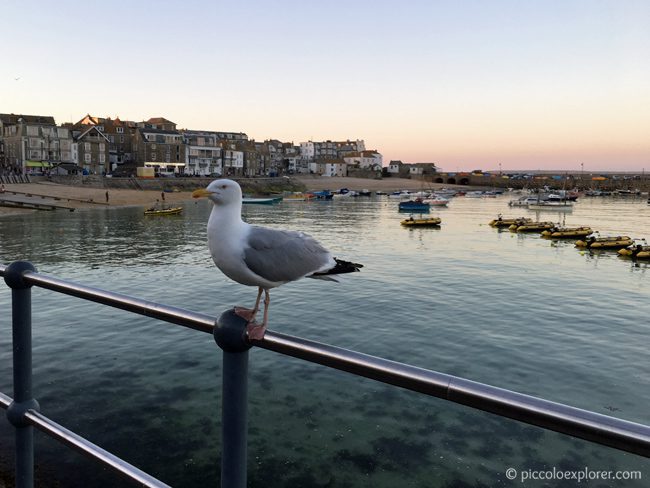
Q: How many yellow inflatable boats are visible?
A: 7